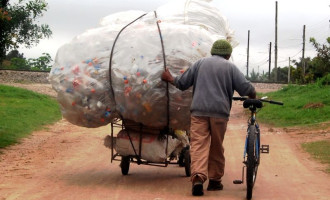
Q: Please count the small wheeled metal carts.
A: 1